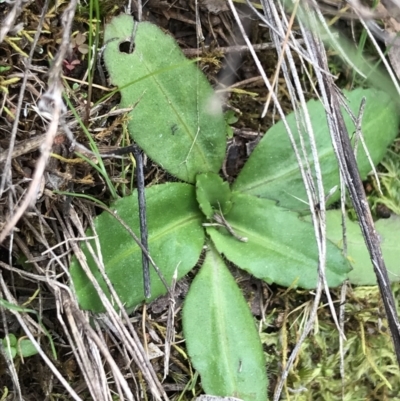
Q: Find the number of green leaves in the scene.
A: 7